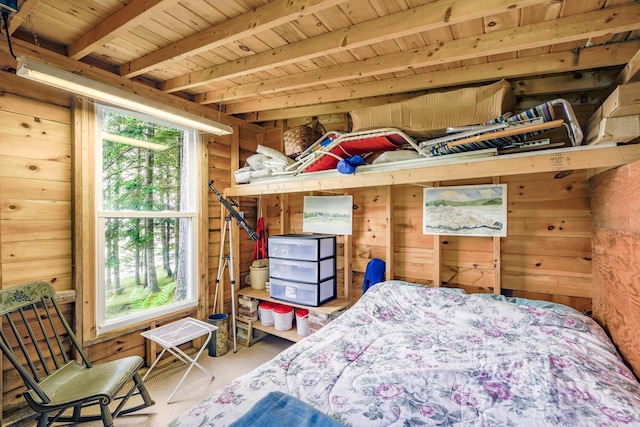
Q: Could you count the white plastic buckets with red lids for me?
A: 3